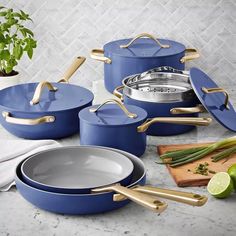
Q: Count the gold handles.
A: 13